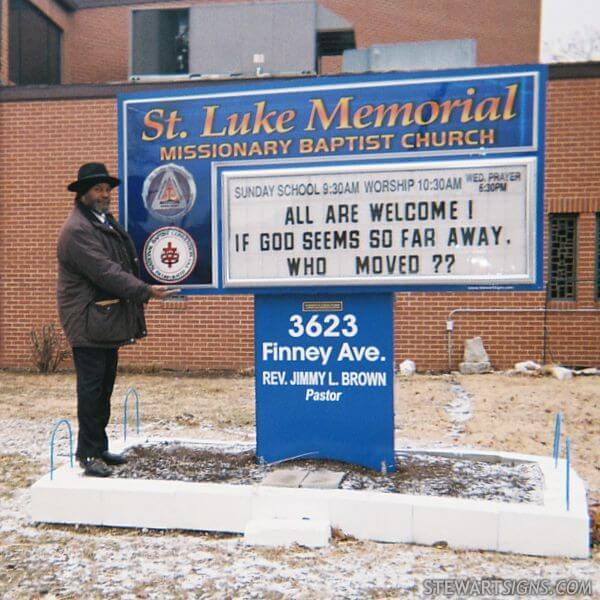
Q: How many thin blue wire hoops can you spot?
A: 4